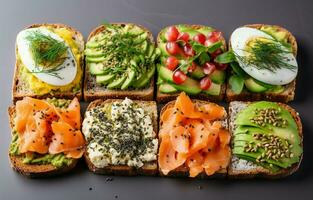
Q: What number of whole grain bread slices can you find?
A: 8